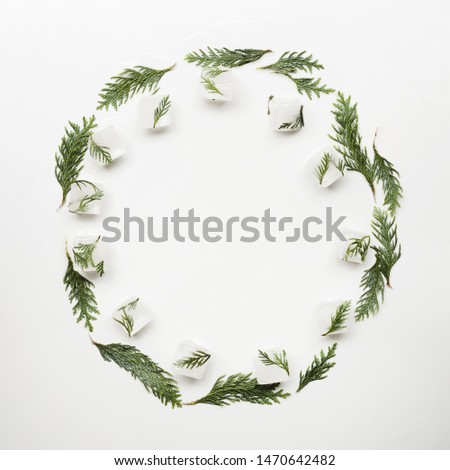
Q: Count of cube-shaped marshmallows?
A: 12